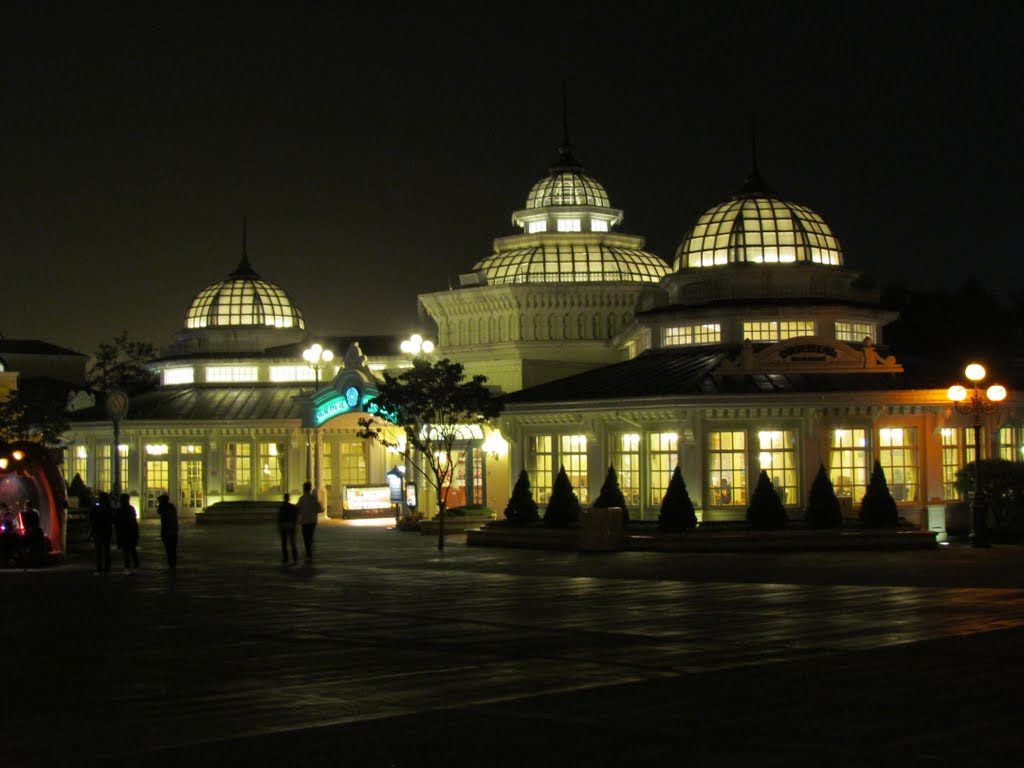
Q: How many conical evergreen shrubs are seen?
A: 7